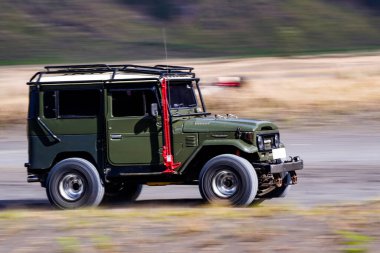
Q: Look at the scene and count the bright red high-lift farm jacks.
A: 1